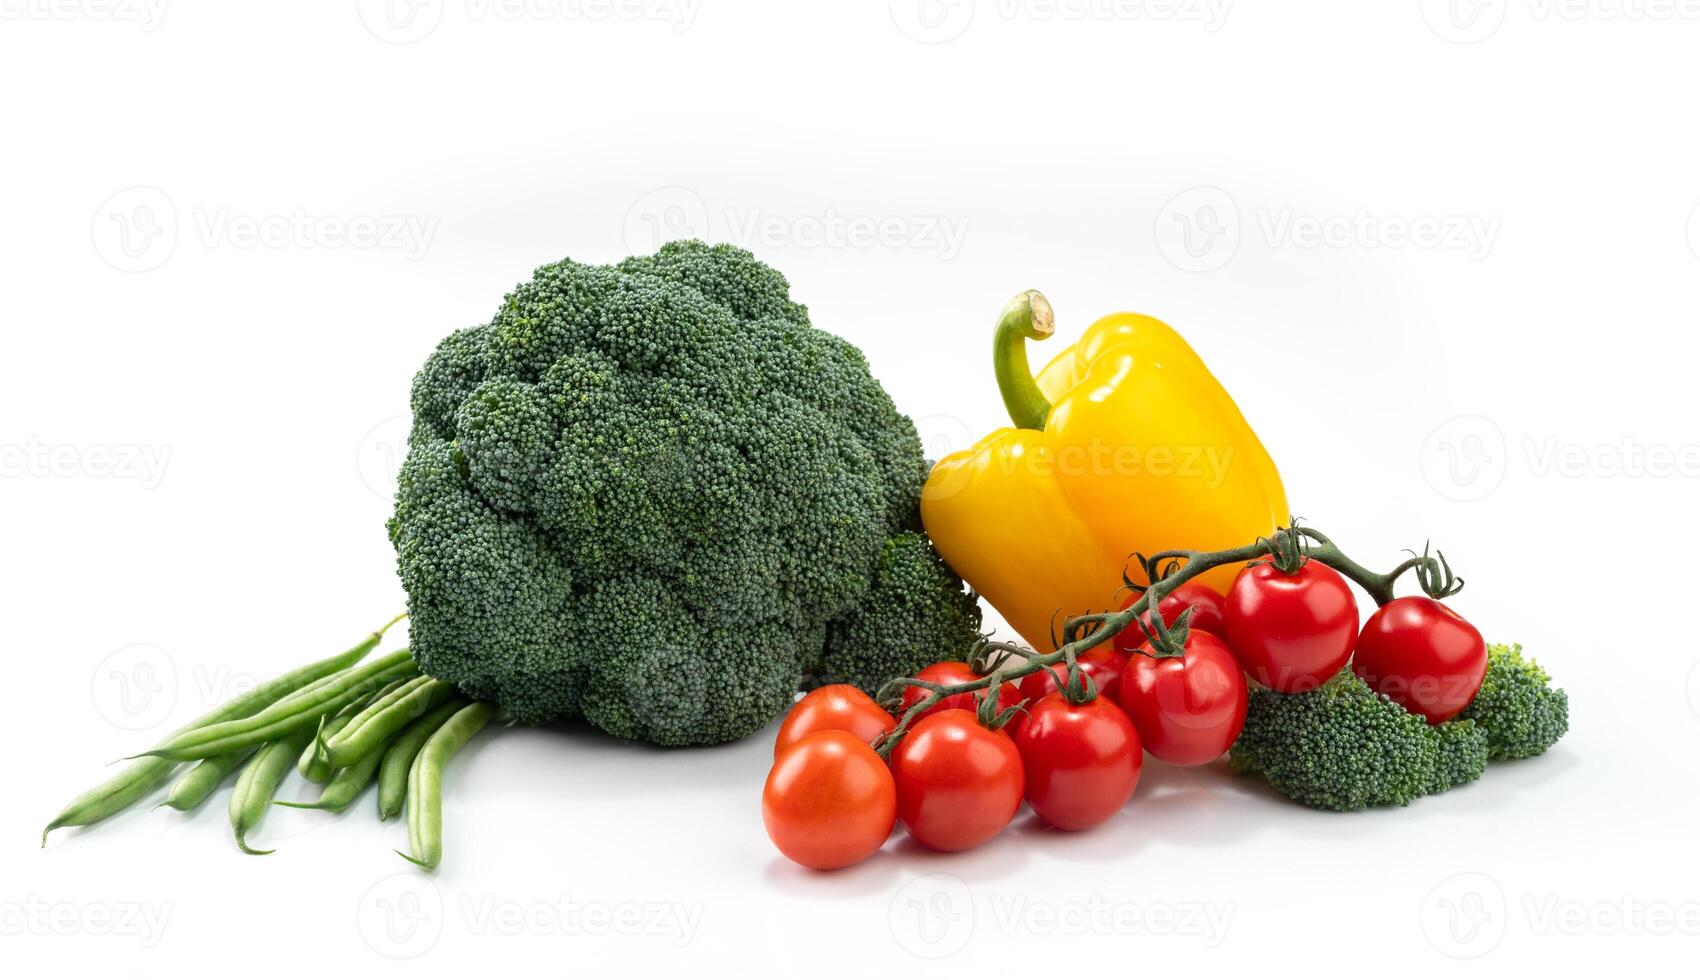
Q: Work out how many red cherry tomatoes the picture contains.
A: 10